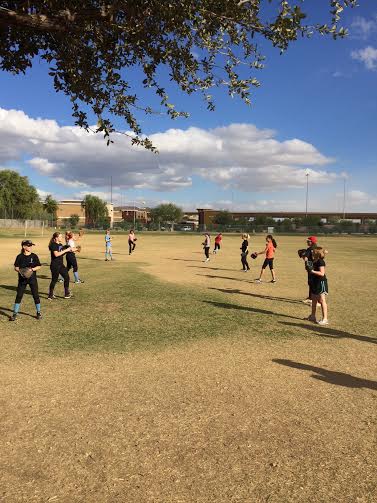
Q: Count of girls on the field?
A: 11